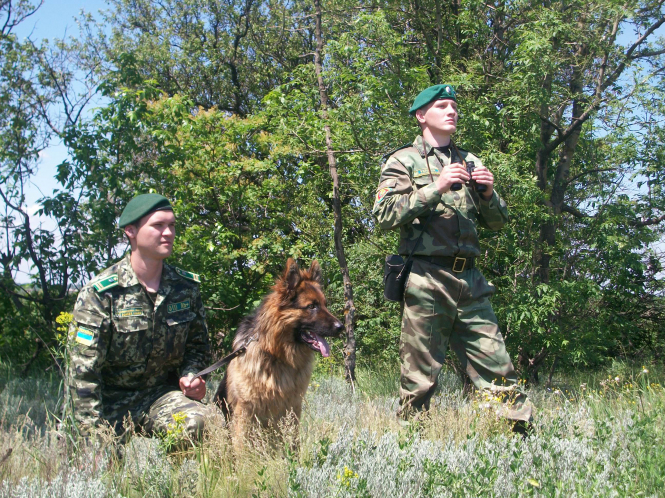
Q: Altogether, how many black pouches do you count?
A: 1